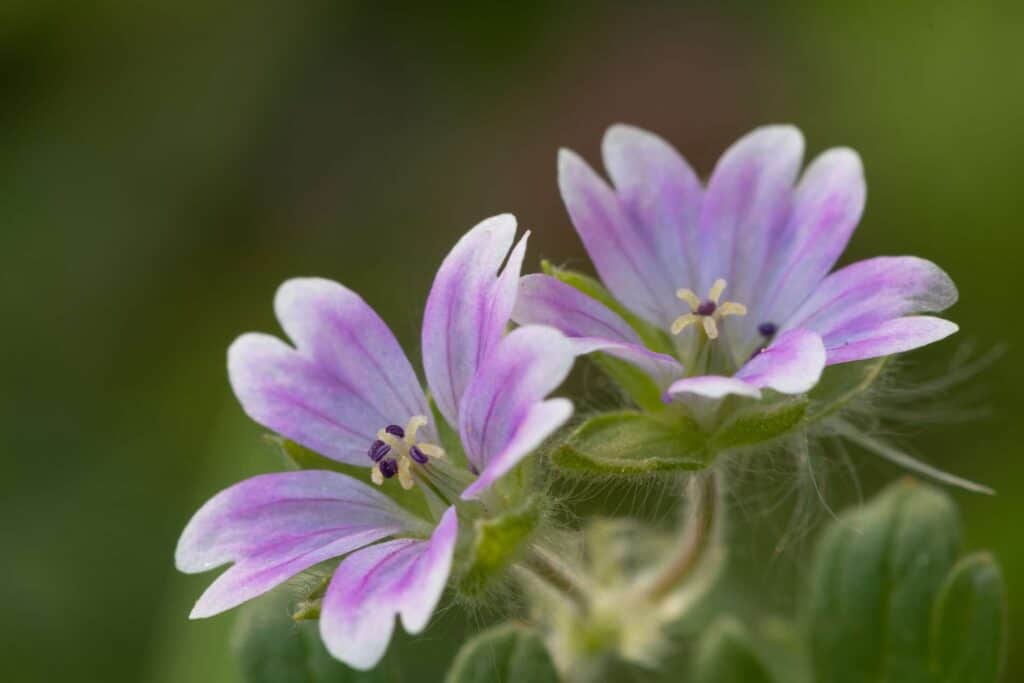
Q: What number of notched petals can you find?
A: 10